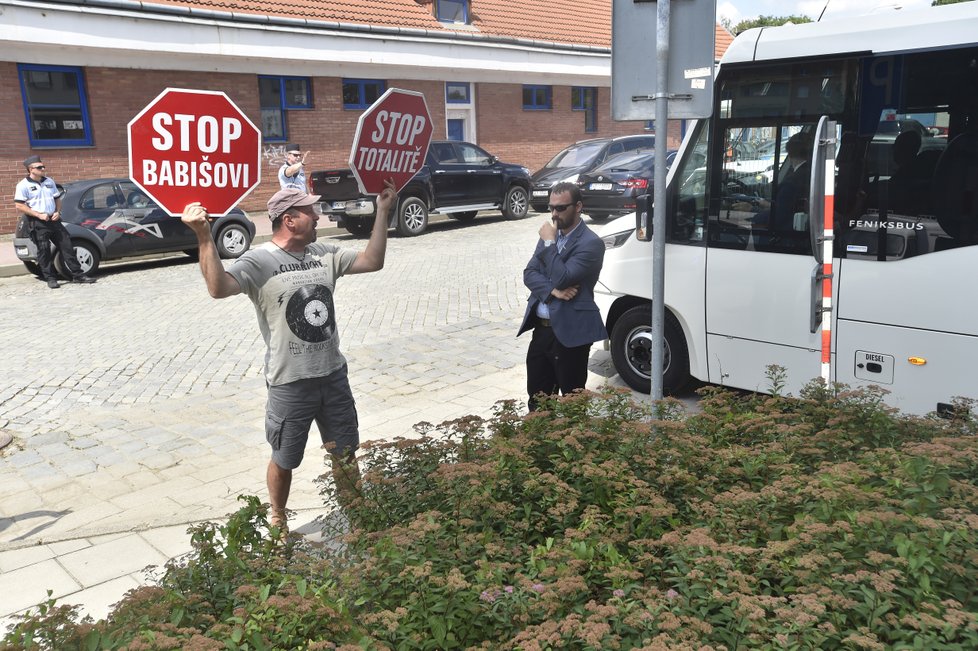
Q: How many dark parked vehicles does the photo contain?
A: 4